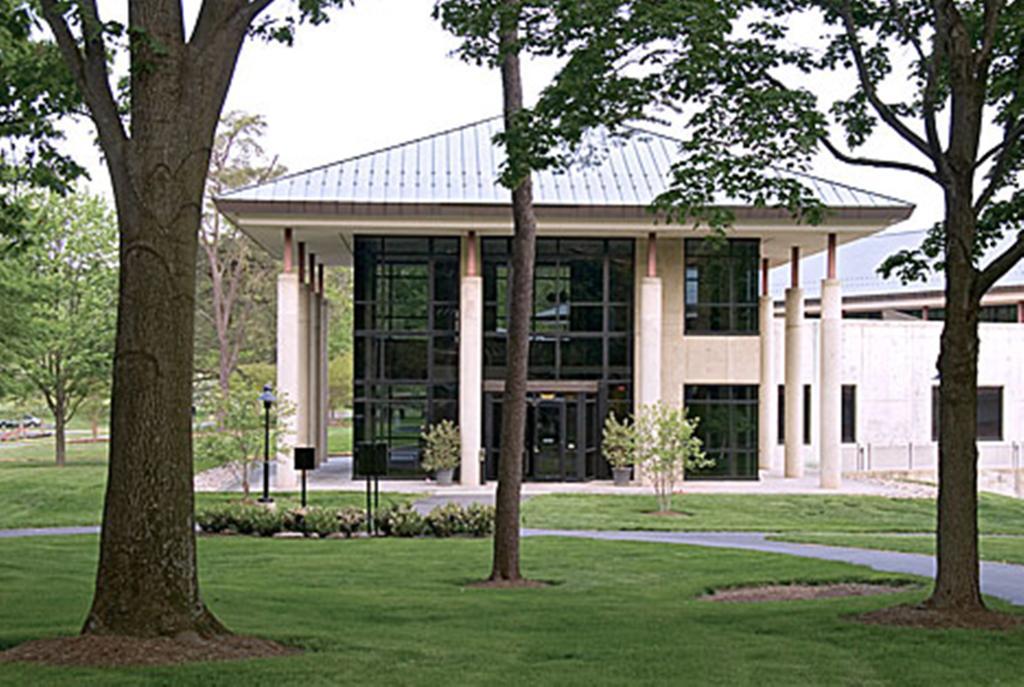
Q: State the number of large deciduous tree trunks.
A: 3